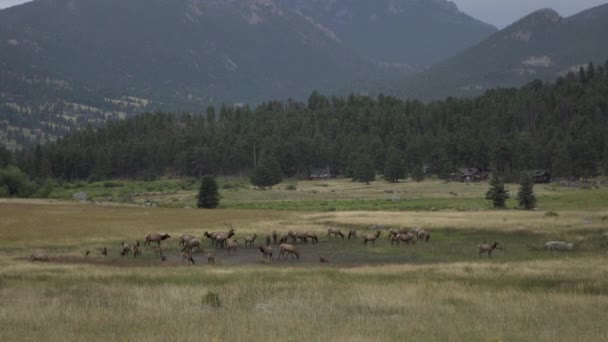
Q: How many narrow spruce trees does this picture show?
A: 3